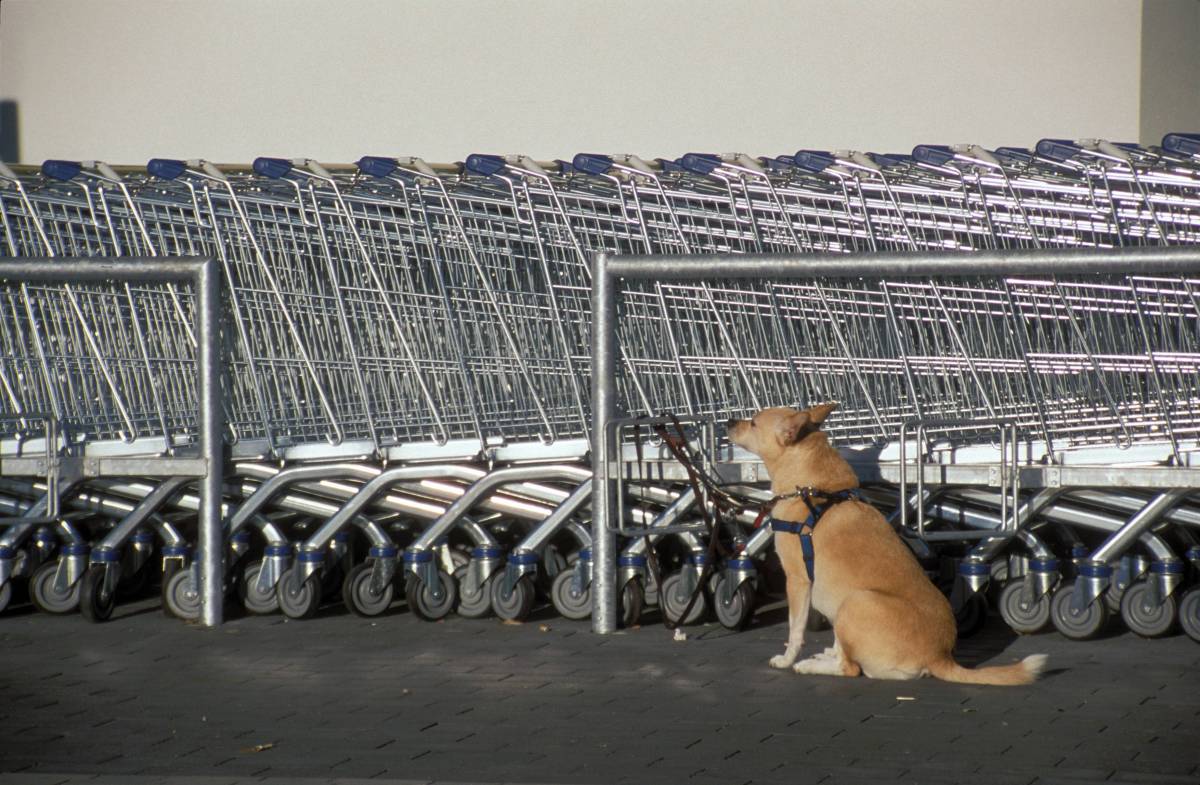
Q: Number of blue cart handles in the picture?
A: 11